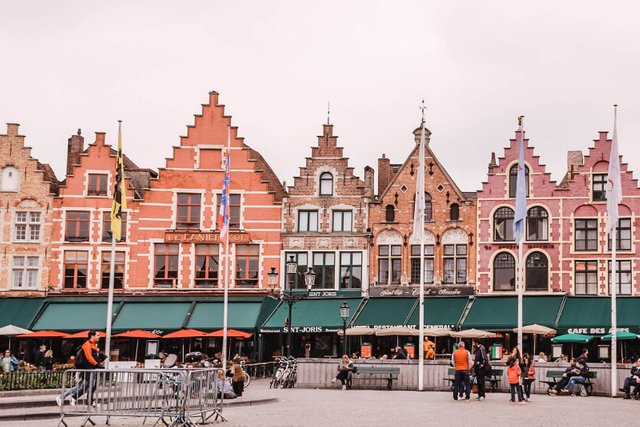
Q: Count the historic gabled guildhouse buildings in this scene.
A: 7